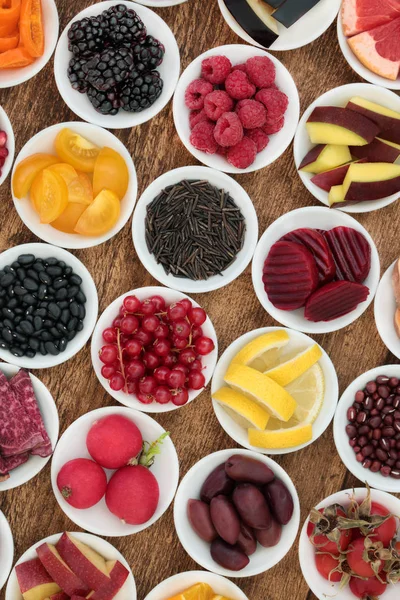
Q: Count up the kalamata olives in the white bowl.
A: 9